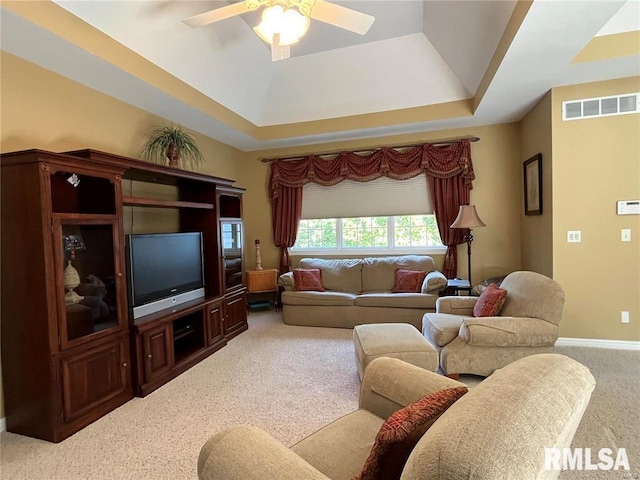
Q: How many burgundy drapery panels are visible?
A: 2